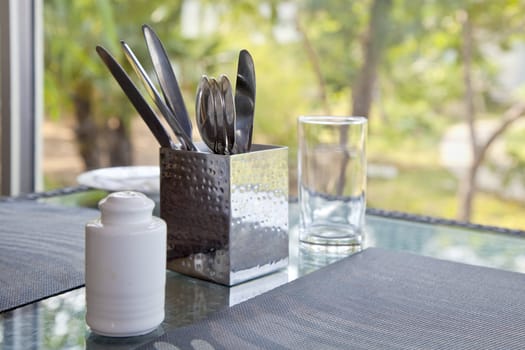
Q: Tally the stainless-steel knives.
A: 4